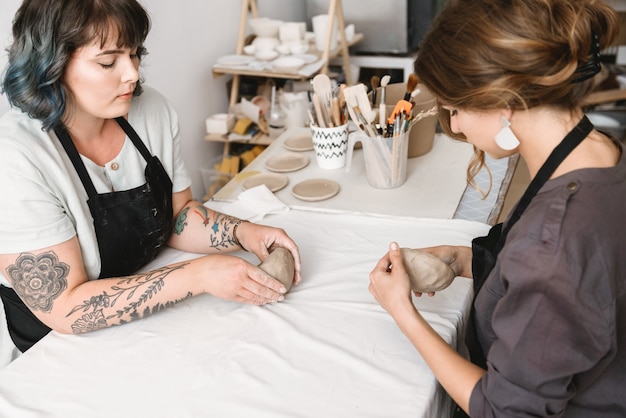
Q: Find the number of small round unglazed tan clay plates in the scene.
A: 4